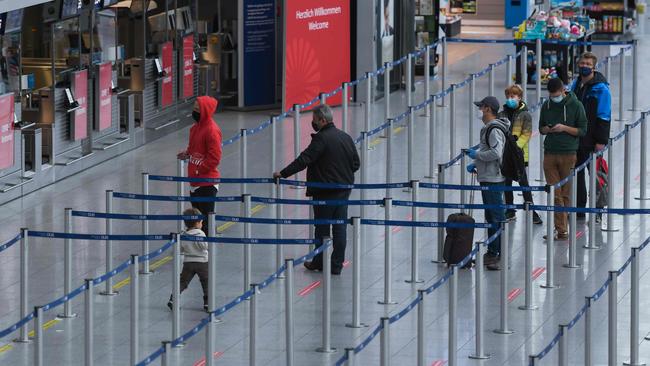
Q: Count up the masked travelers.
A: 6